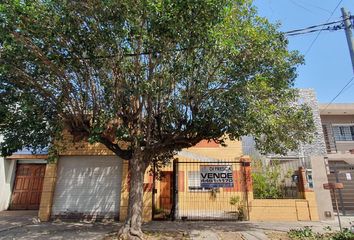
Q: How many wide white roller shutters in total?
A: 1